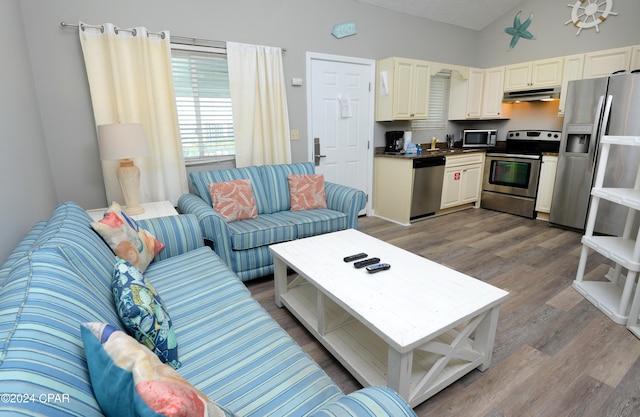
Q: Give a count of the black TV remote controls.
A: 3